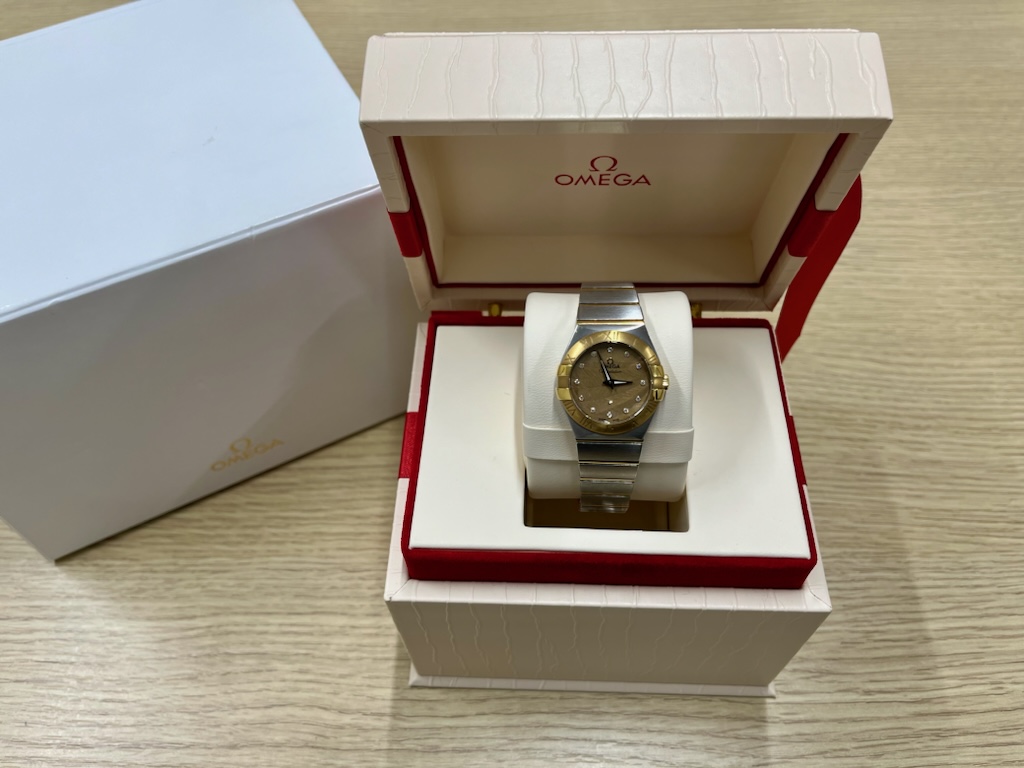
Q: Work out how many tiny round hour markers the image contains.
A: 12